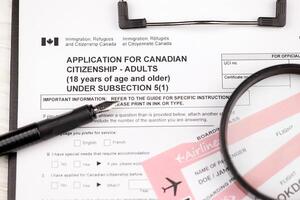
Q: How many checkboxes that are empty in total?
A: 6